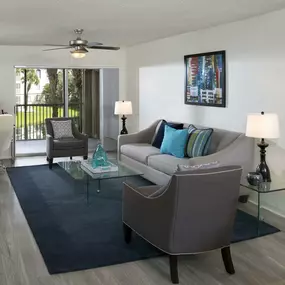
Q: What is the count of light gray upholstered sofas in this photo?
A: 1